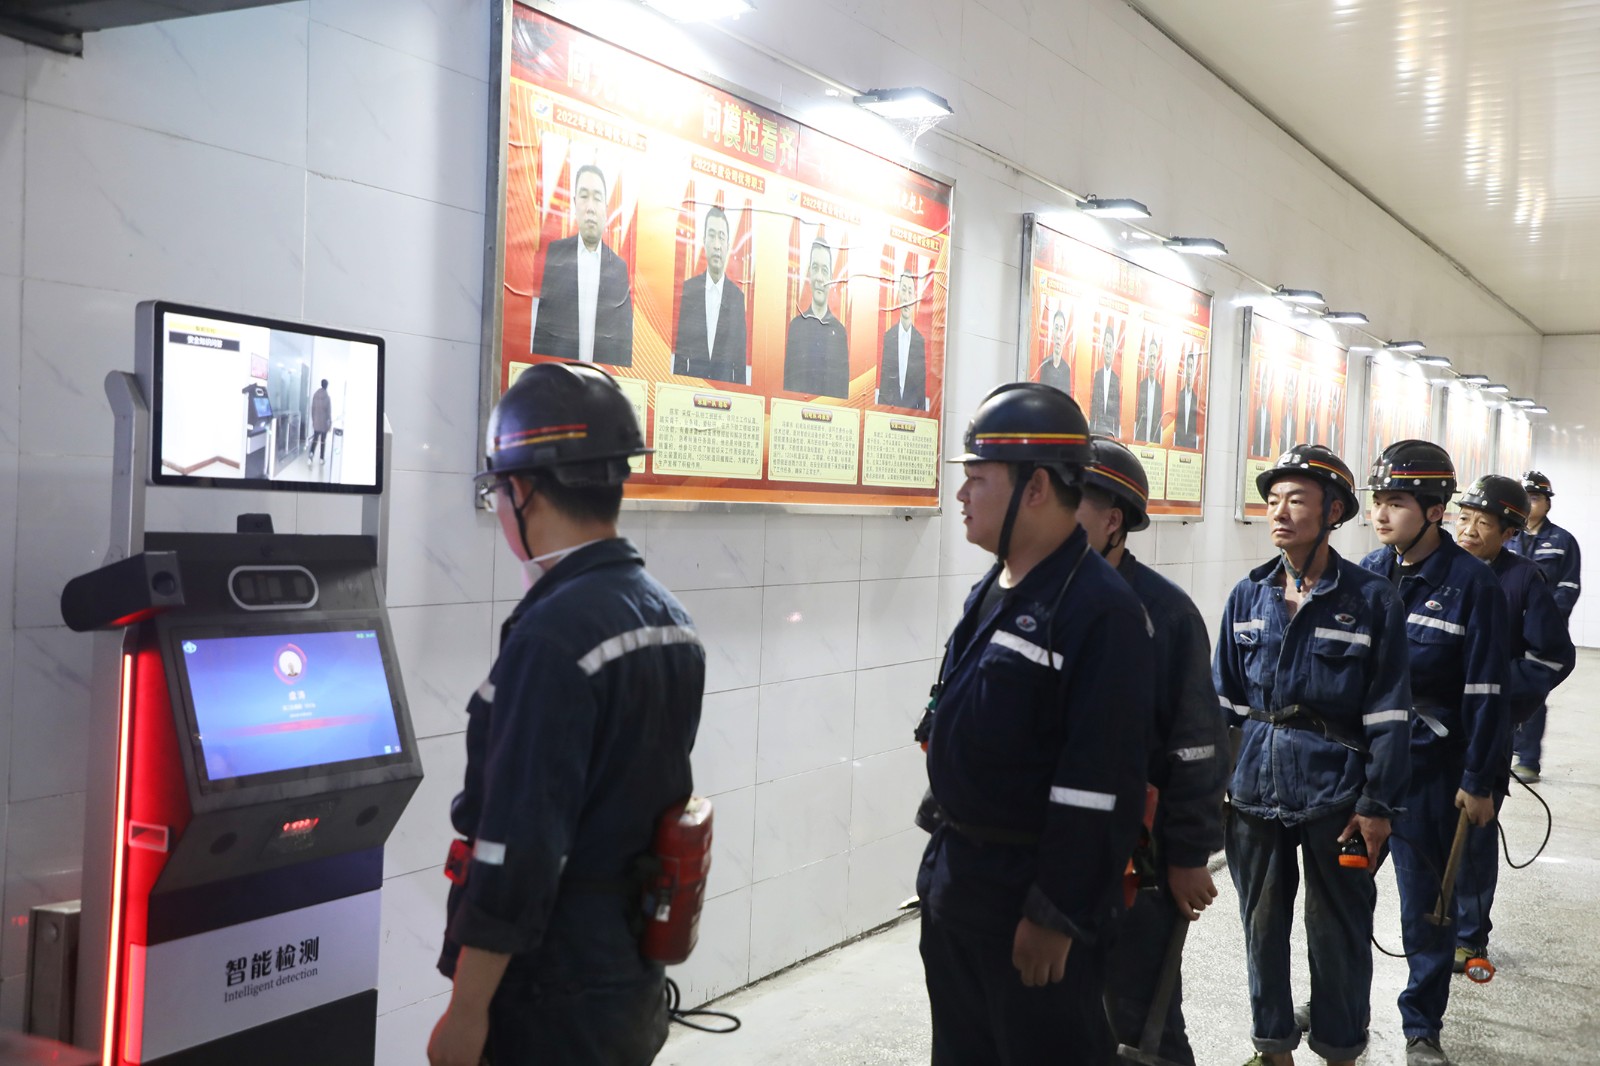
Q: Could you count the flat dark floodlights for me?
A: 12